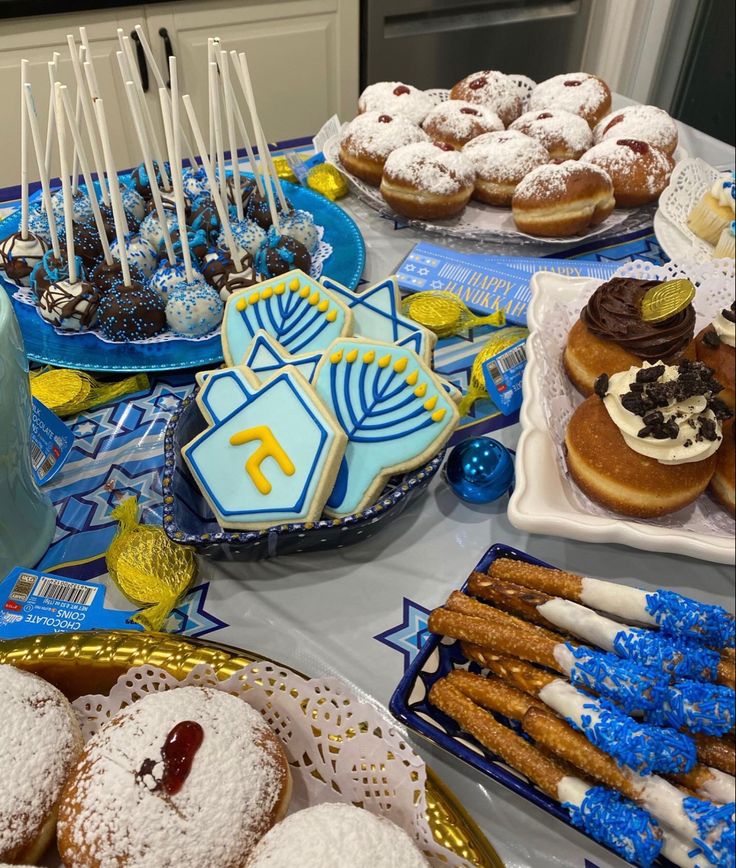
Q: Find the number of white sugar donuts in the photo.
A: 14